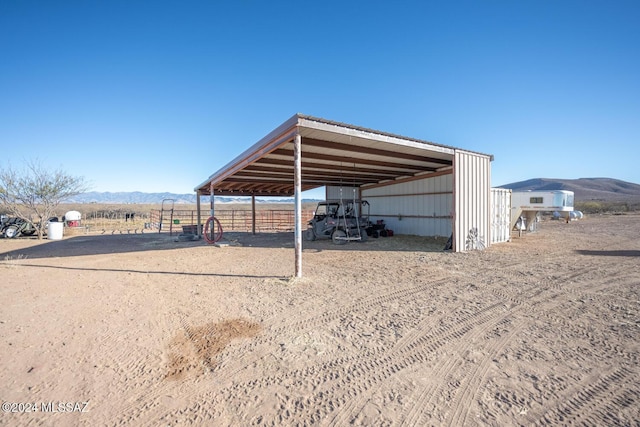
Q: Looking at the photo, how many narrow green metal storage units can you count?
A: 0